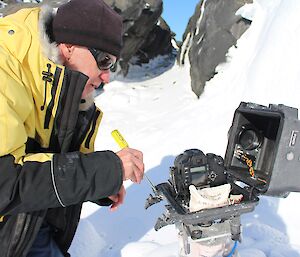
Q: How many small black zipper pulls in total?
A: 2